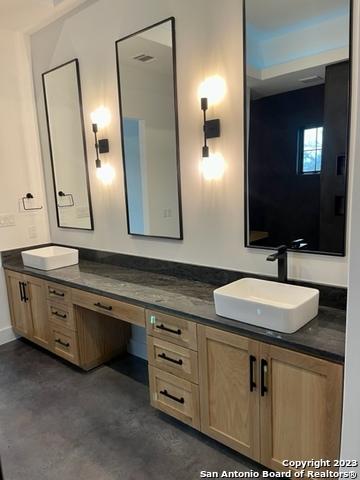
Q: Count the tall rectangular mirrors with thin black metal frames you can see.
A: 3